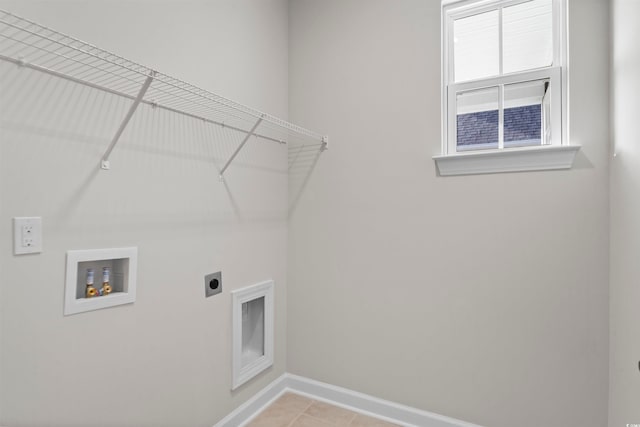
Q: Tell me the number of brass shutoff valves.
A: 2